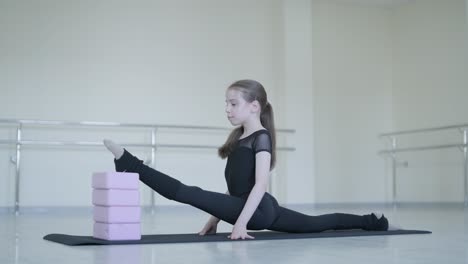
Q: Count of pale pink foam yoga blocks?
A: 4